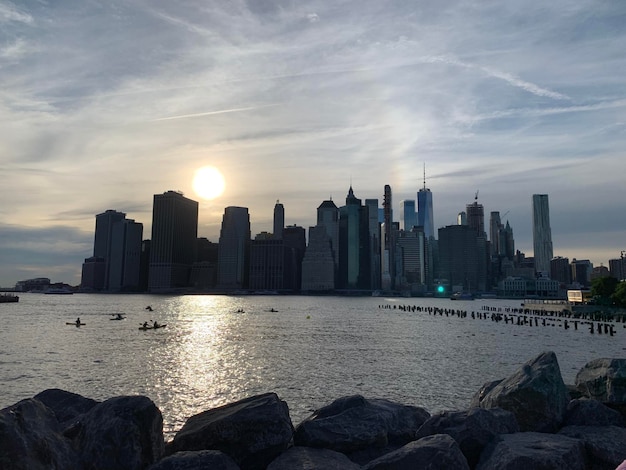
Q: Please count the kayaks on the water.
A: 6